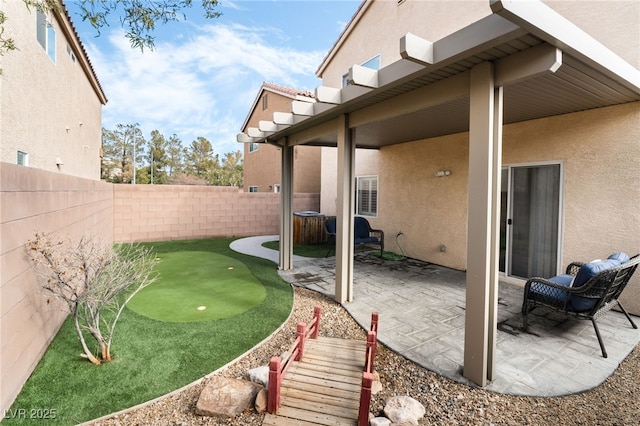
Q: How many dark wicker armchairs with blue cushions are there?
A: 2